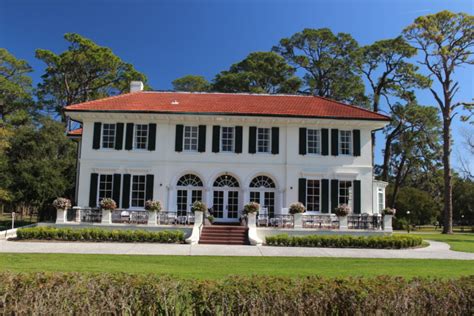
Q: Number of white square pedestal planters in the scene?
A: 8